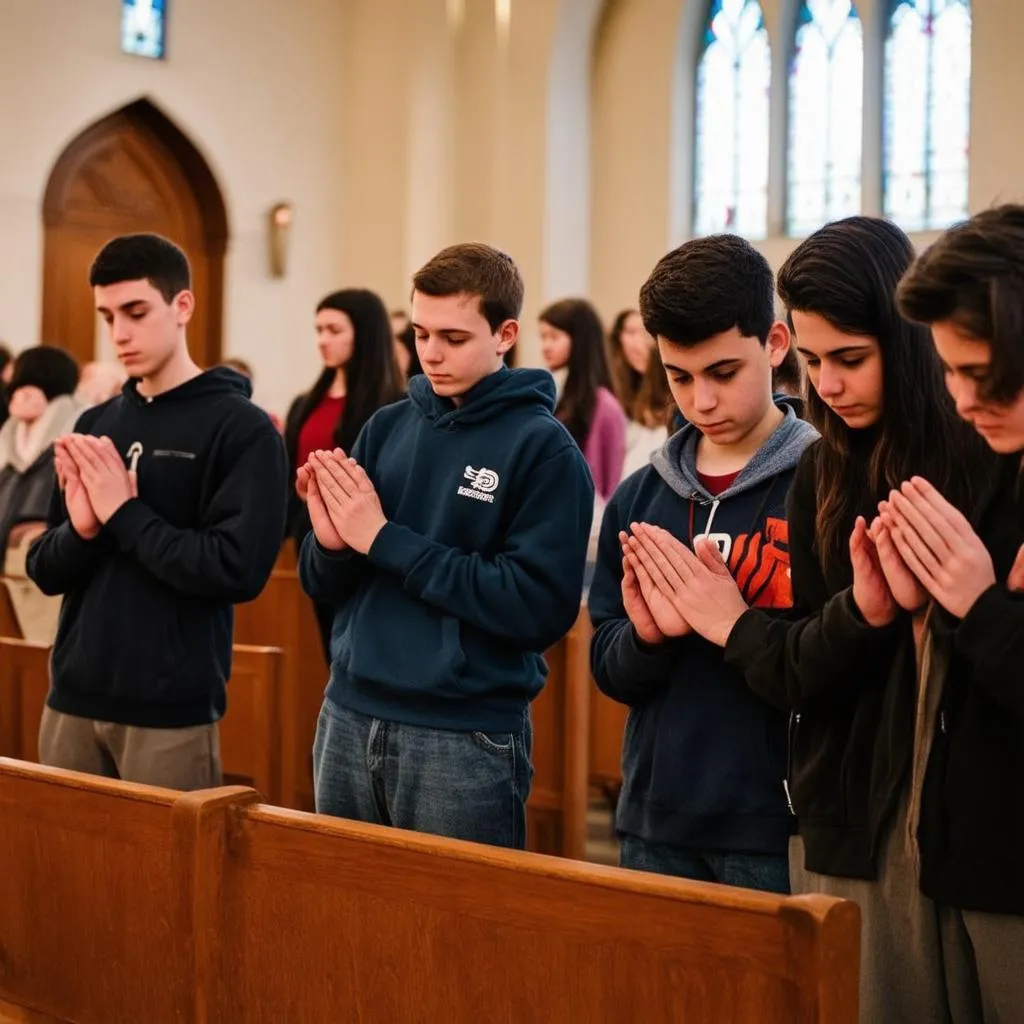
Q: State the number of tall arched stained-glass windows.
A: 3